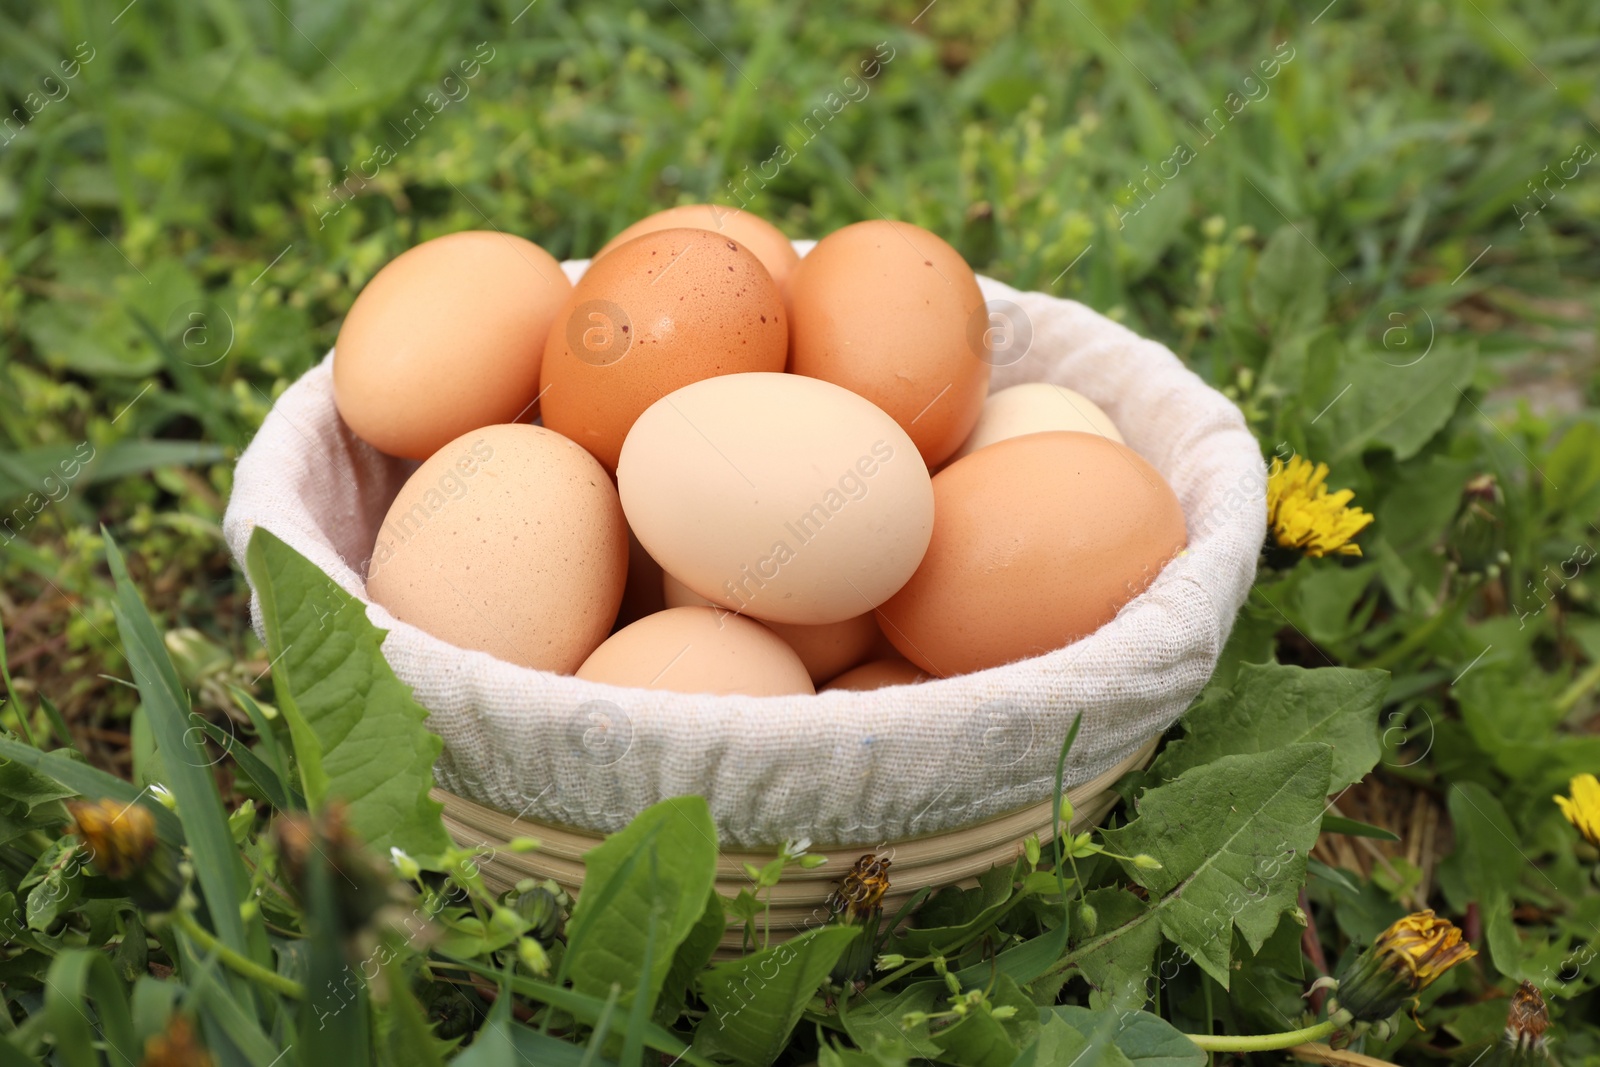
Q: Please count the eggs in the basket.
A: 11